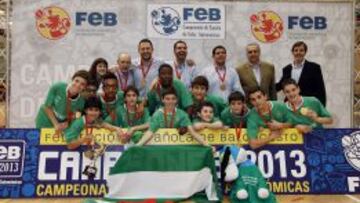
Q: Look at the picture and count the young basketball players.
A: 12